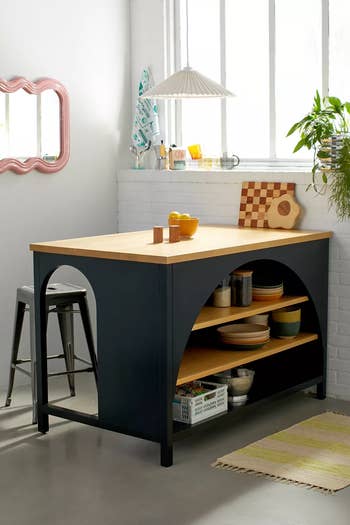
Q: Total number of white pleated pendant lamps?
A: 1